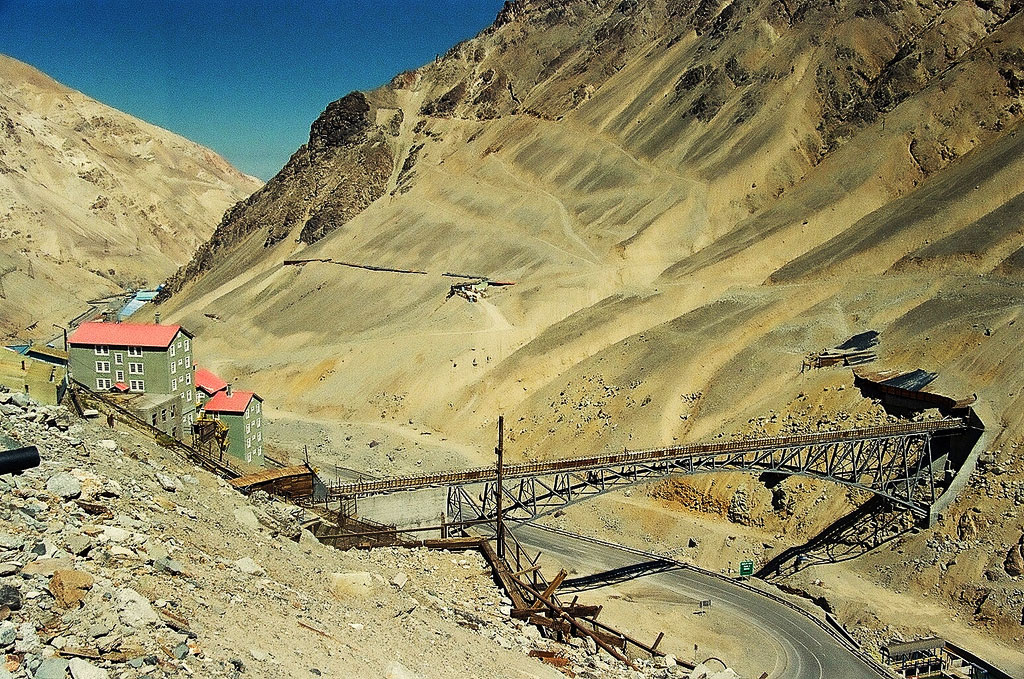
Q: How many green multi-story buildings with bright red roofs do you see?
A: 3